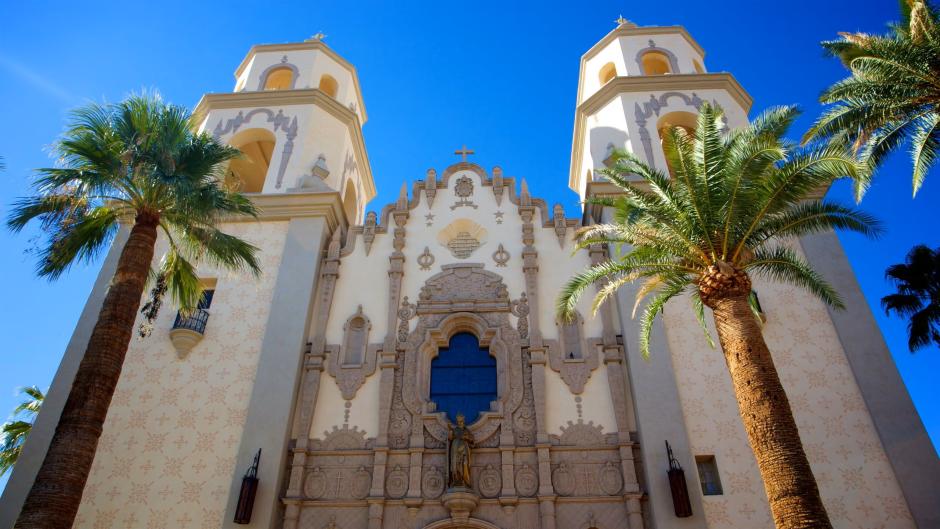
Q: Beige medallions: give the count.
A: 8